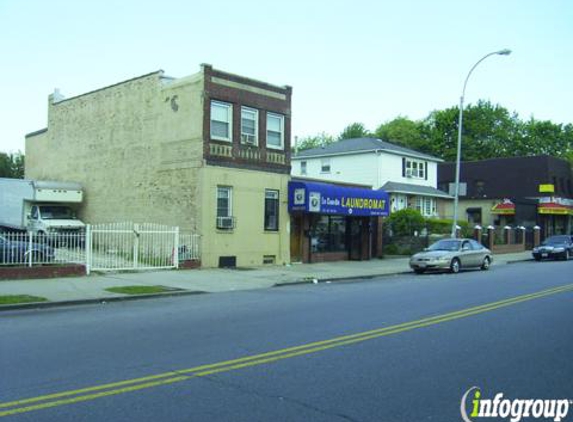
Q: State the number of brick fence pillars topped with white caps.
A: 6